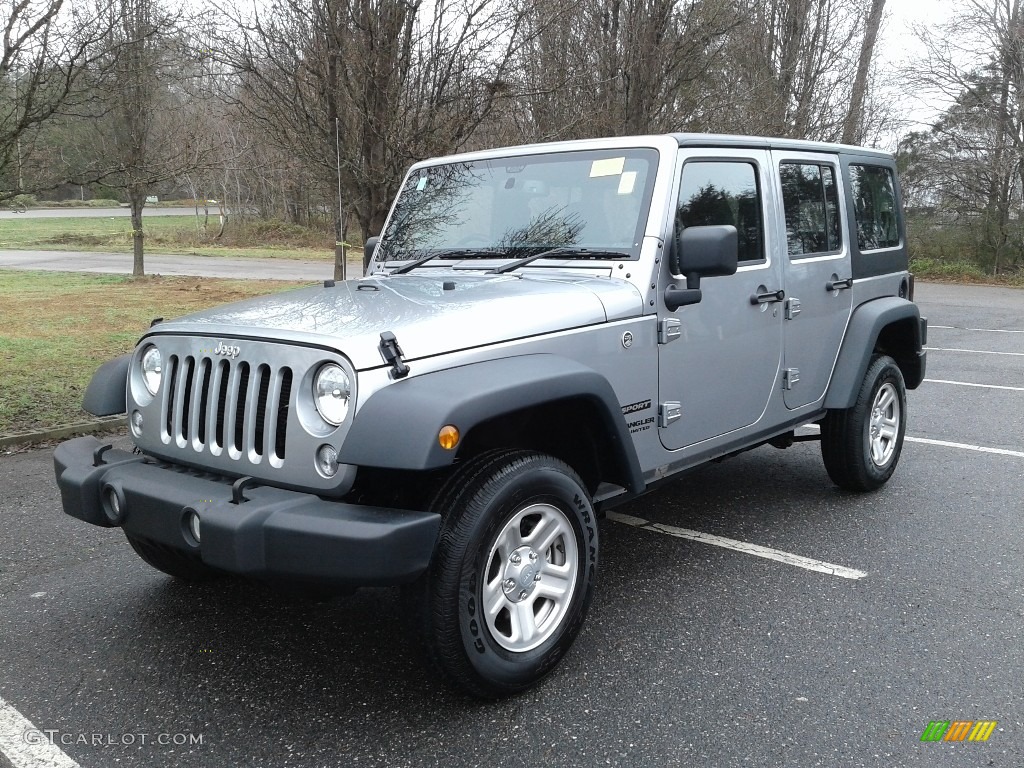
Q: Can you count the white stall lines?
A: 6